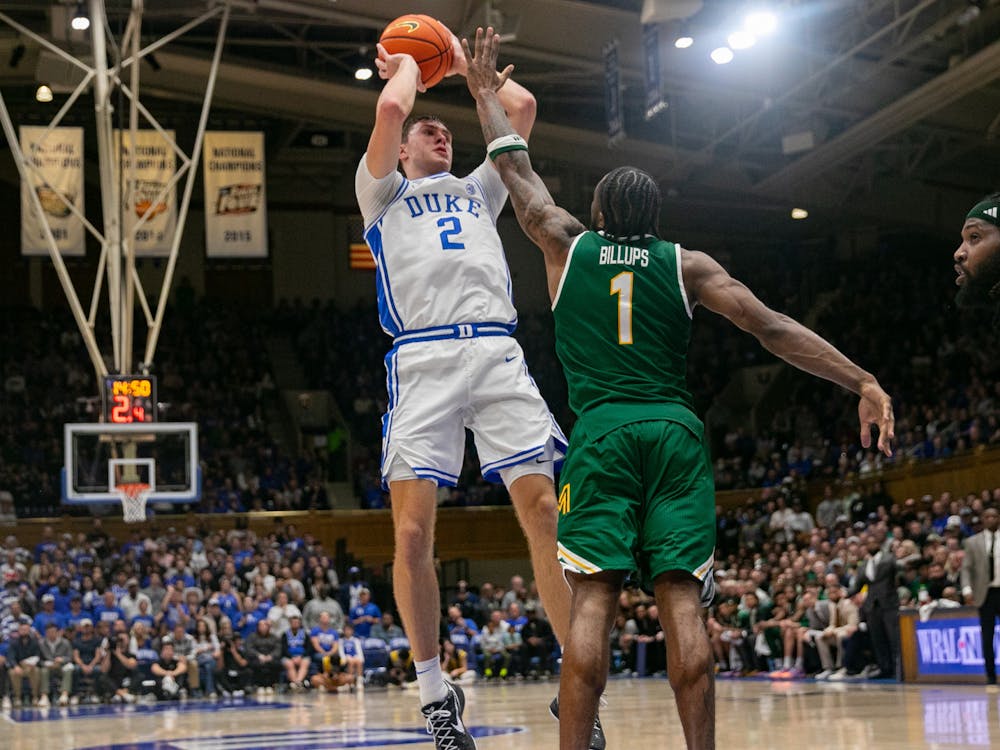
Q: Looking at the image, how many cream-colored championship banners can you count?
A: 3